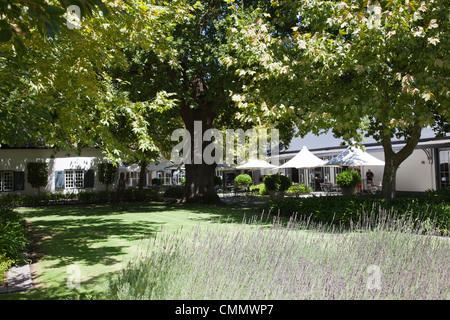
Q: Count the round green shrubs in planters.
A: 3